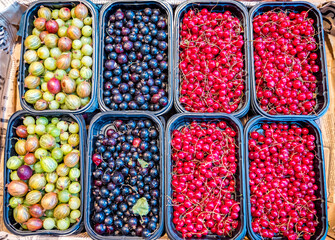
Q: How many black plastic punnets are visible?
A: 8